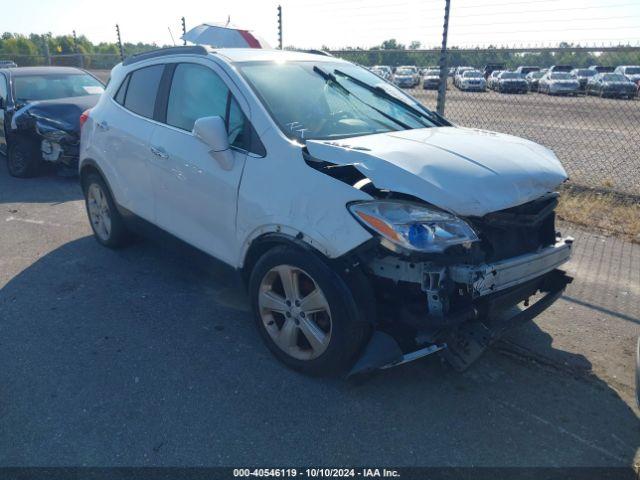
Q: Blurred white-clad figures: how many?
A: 0